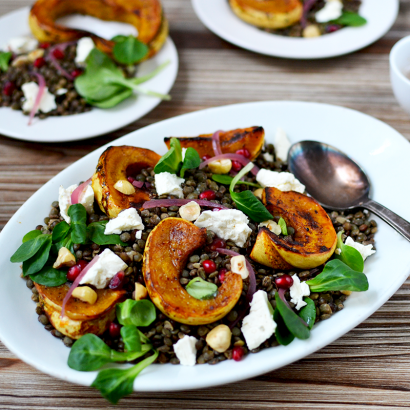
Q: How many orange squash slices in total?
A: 7